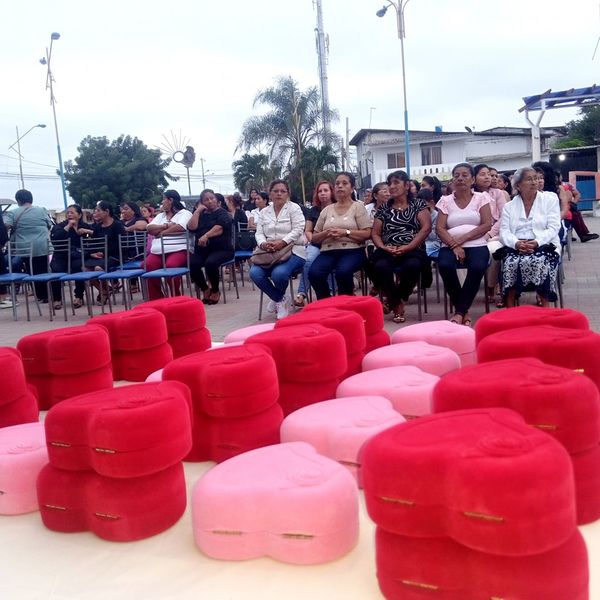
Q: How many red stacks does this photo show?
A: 13